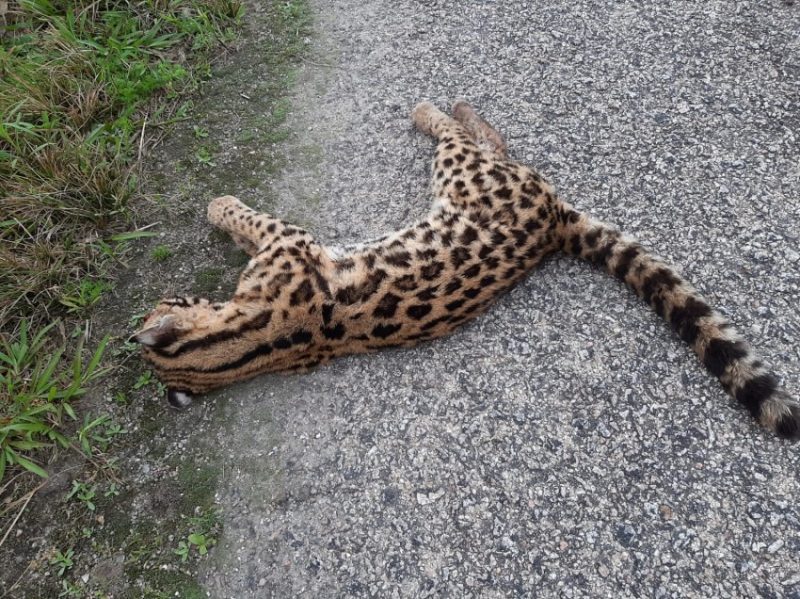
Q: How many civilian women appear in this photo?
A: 0